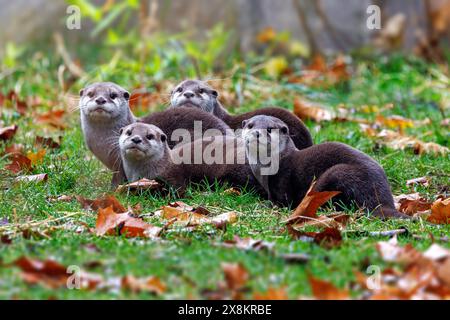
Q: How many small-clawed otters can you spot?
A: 4